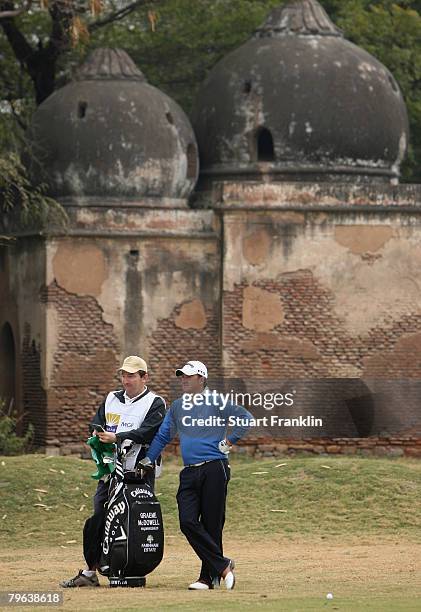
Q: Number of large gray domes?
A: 2